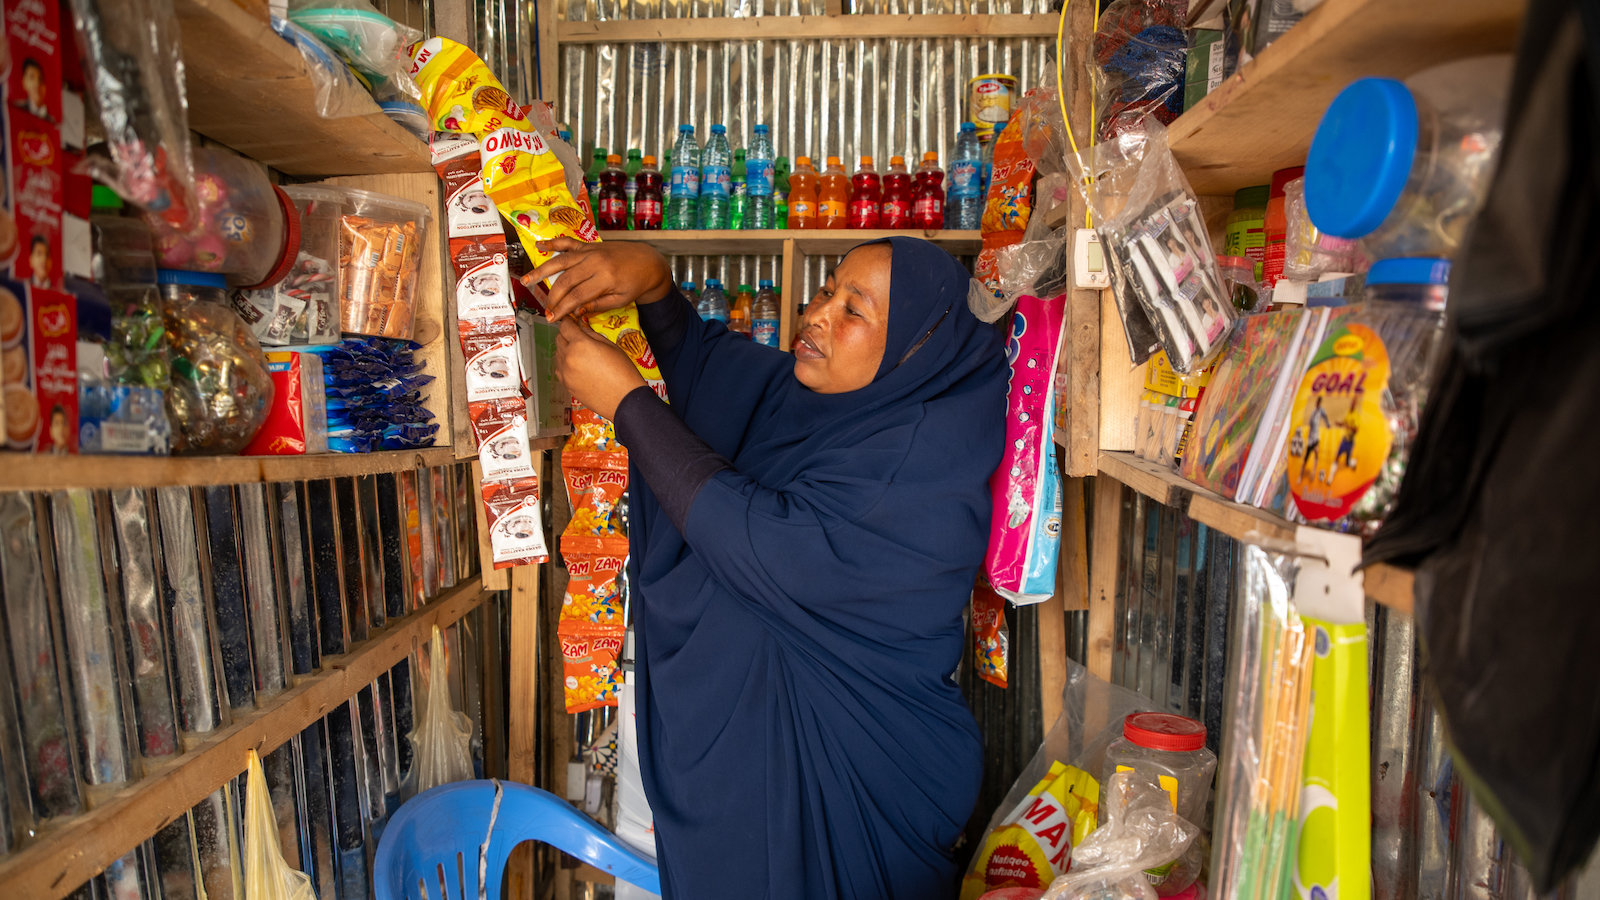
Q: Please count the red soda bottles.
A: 5